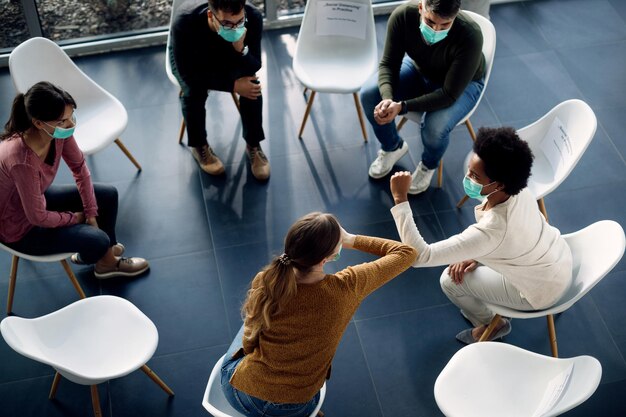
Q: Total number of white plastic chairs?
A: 10